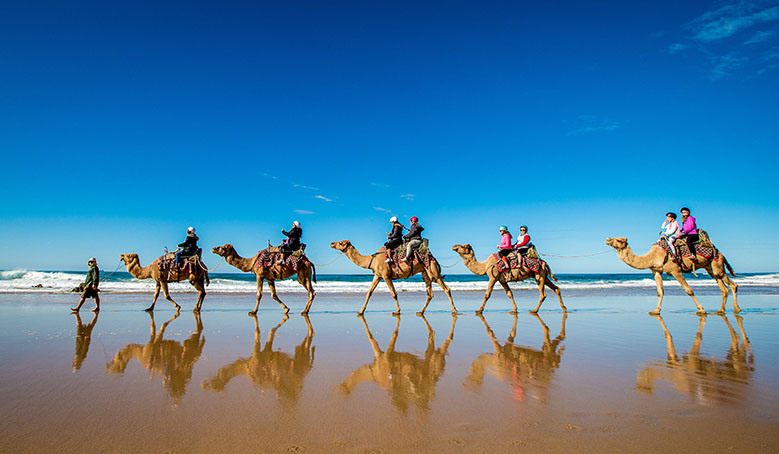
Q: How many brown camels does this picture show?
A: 5